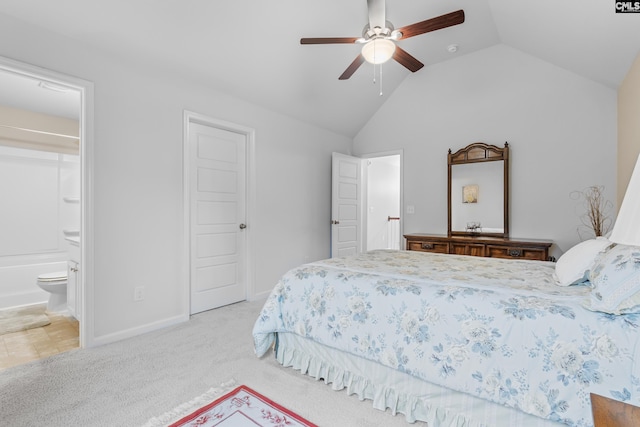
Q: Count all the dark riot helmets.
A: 0